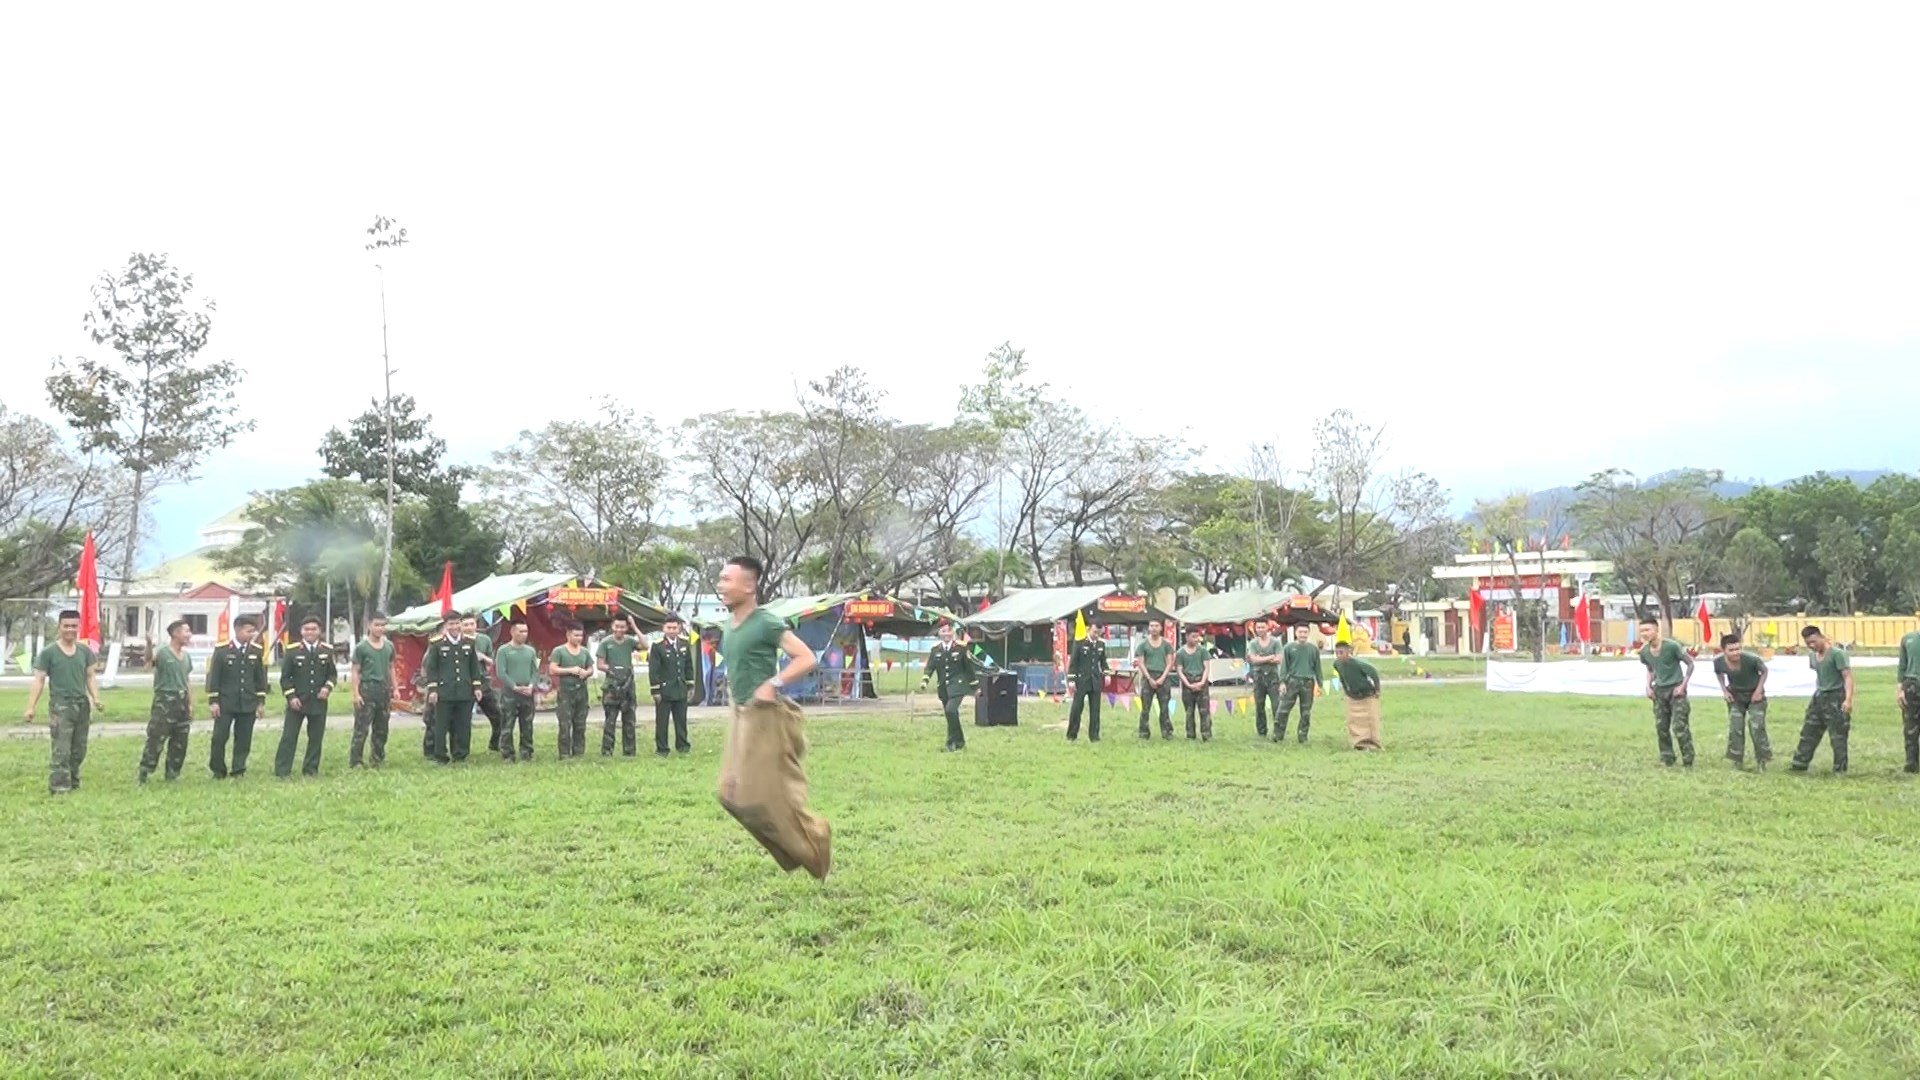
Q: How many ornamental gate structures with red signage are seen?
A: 1